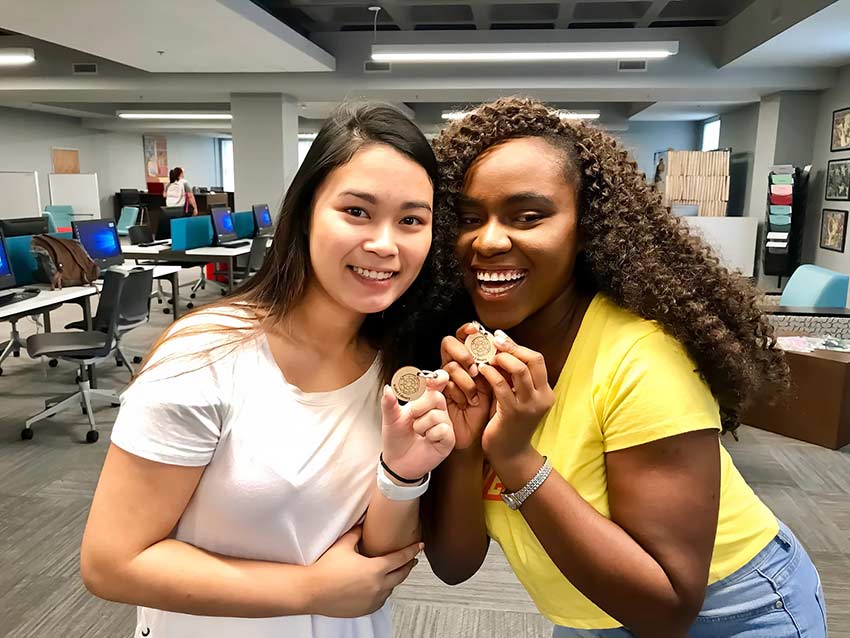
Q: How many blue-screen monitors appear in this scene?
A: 4